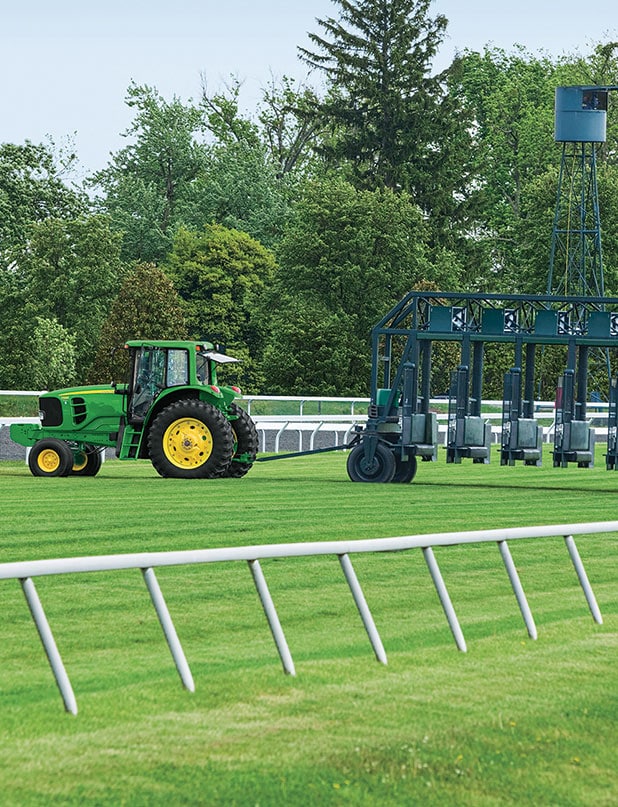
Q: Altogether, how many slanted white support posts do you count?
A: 7